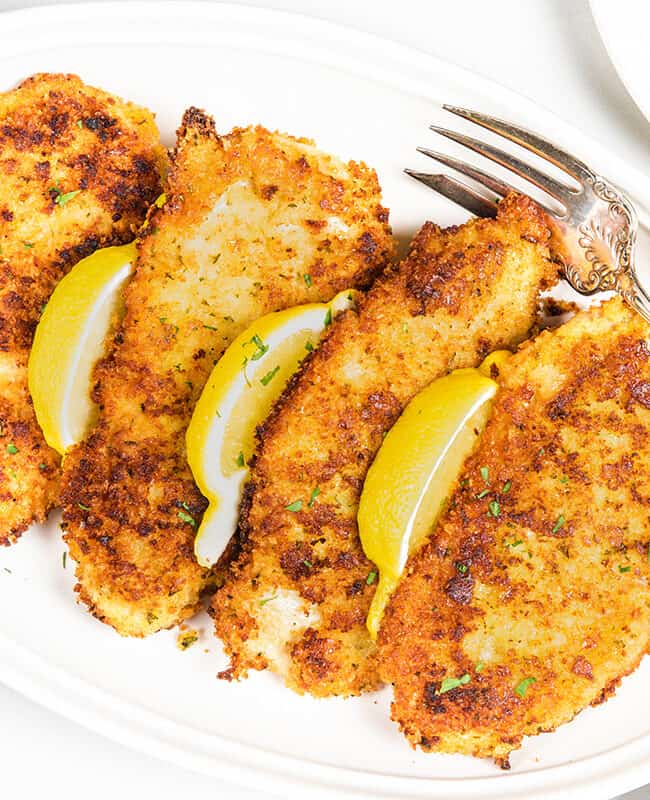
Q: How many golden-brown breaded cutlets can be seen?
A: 4